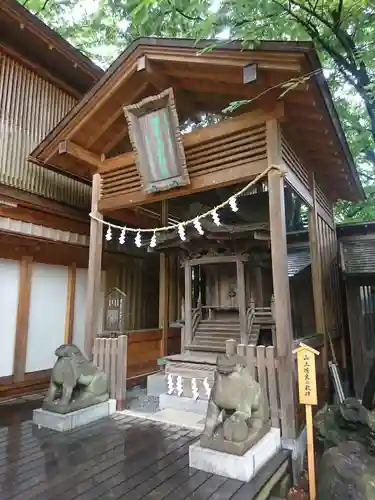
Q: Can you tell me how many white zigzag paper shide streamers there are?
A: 12